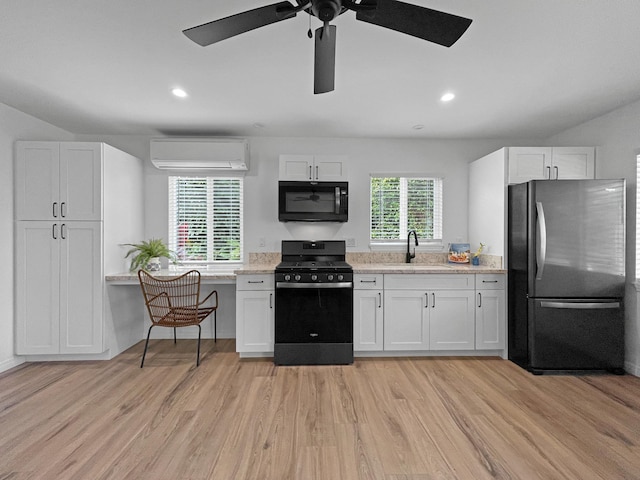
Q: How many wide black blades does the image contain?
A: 3